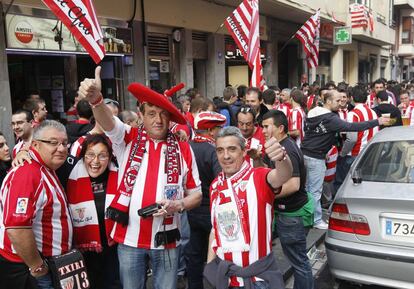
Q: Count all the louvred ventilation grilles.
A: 2